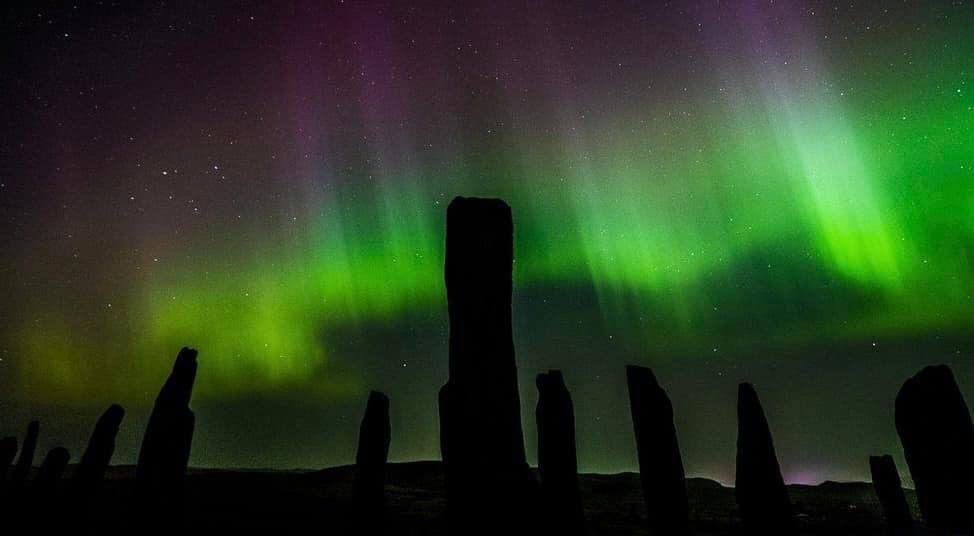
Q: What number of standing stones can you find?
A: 12